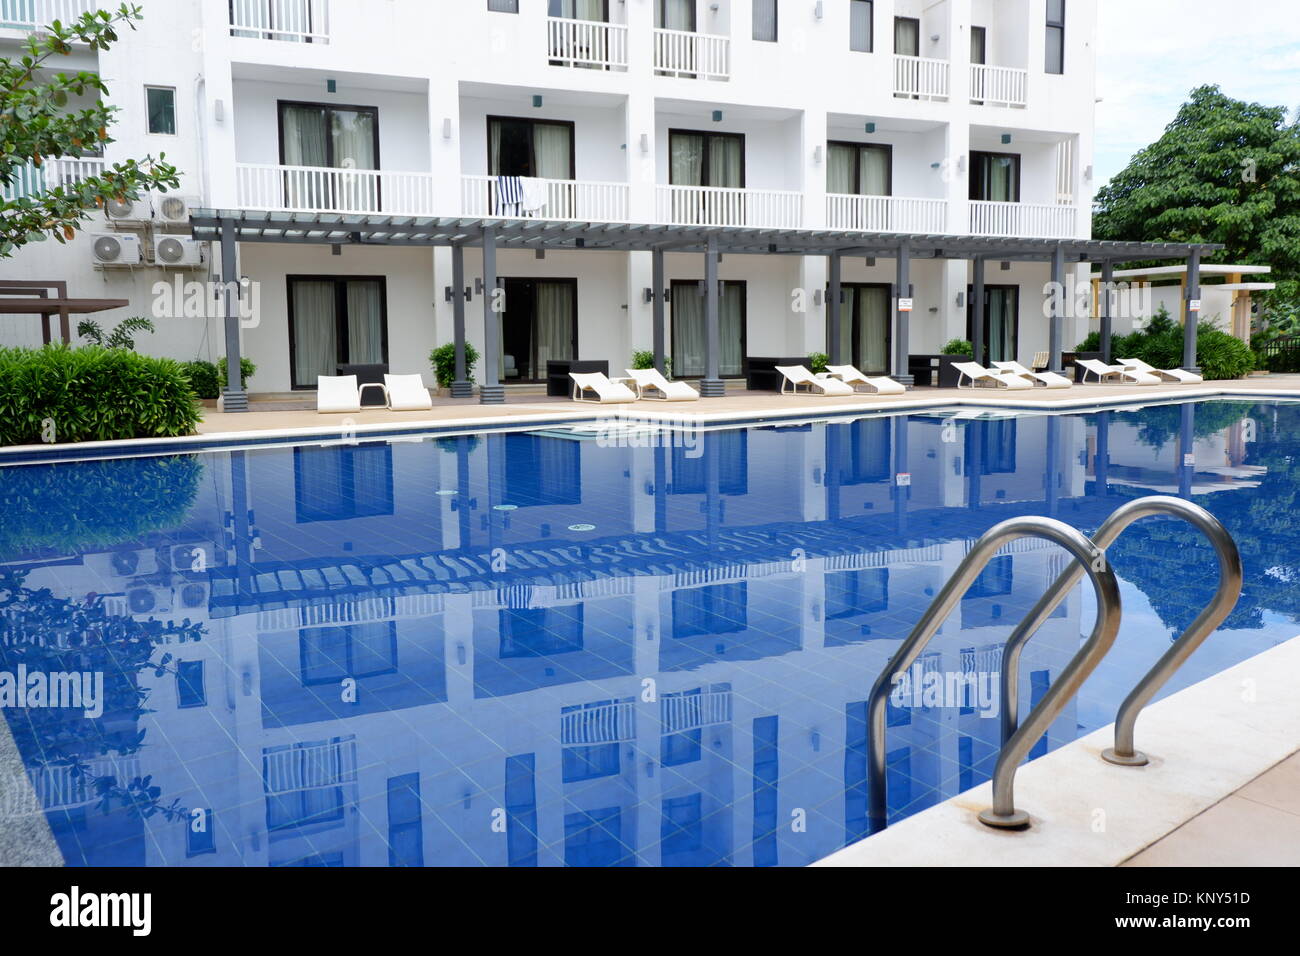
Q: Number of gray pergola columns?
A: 11